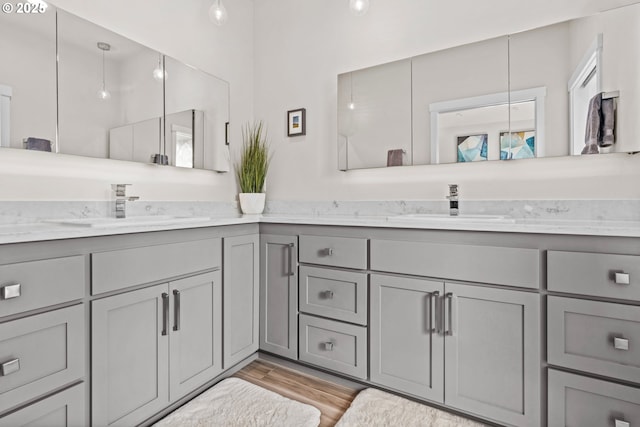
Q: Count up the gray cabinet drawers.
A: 9